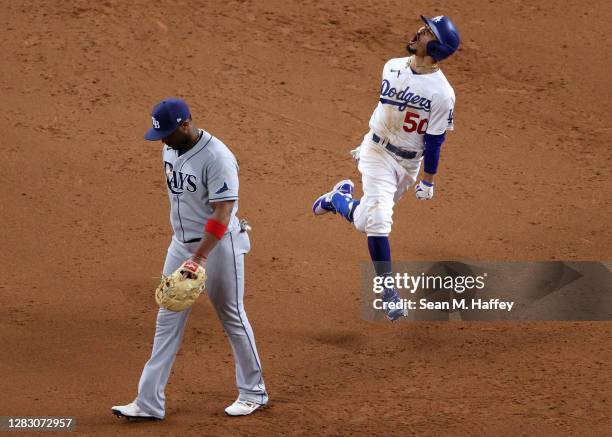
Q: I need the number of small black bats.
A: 0